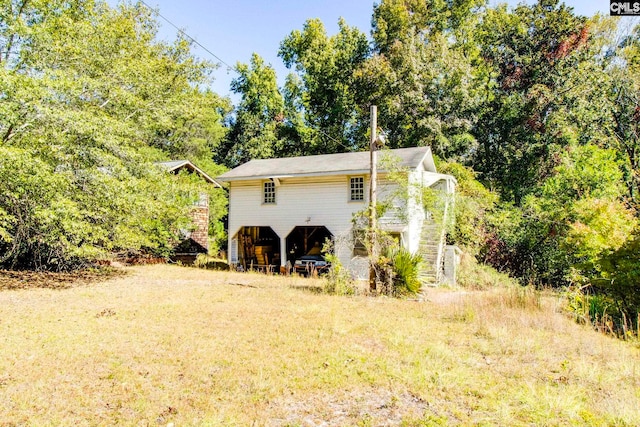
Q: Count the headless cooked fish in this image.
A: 0